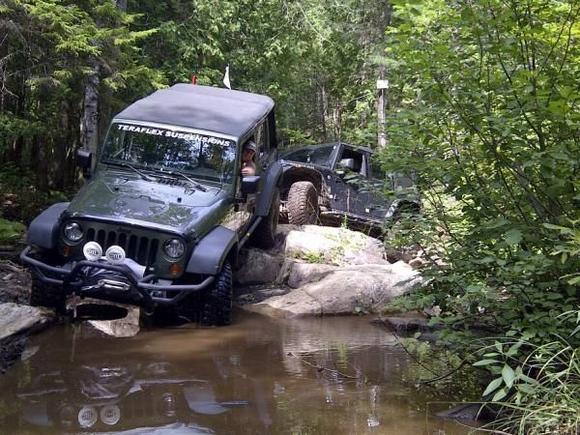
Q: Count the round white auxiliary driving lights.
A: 2